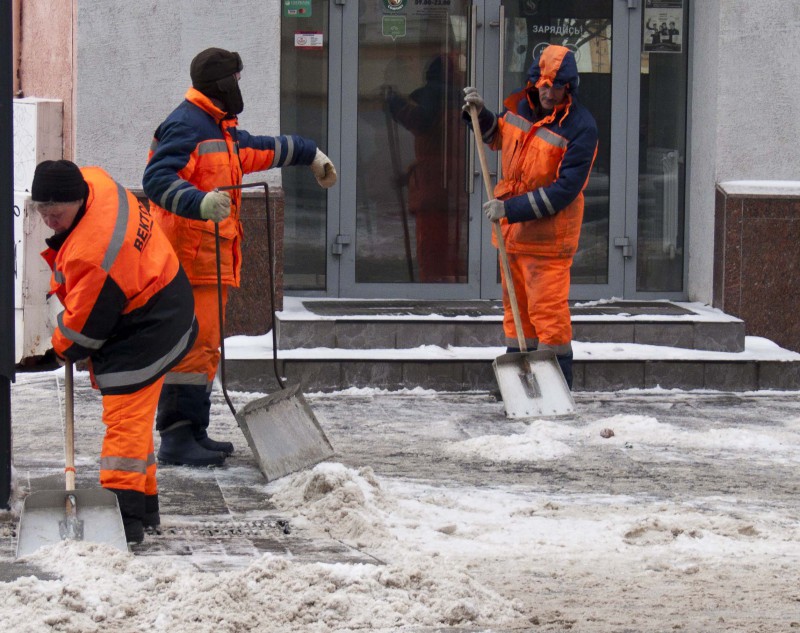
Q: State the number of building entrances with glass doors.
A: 1